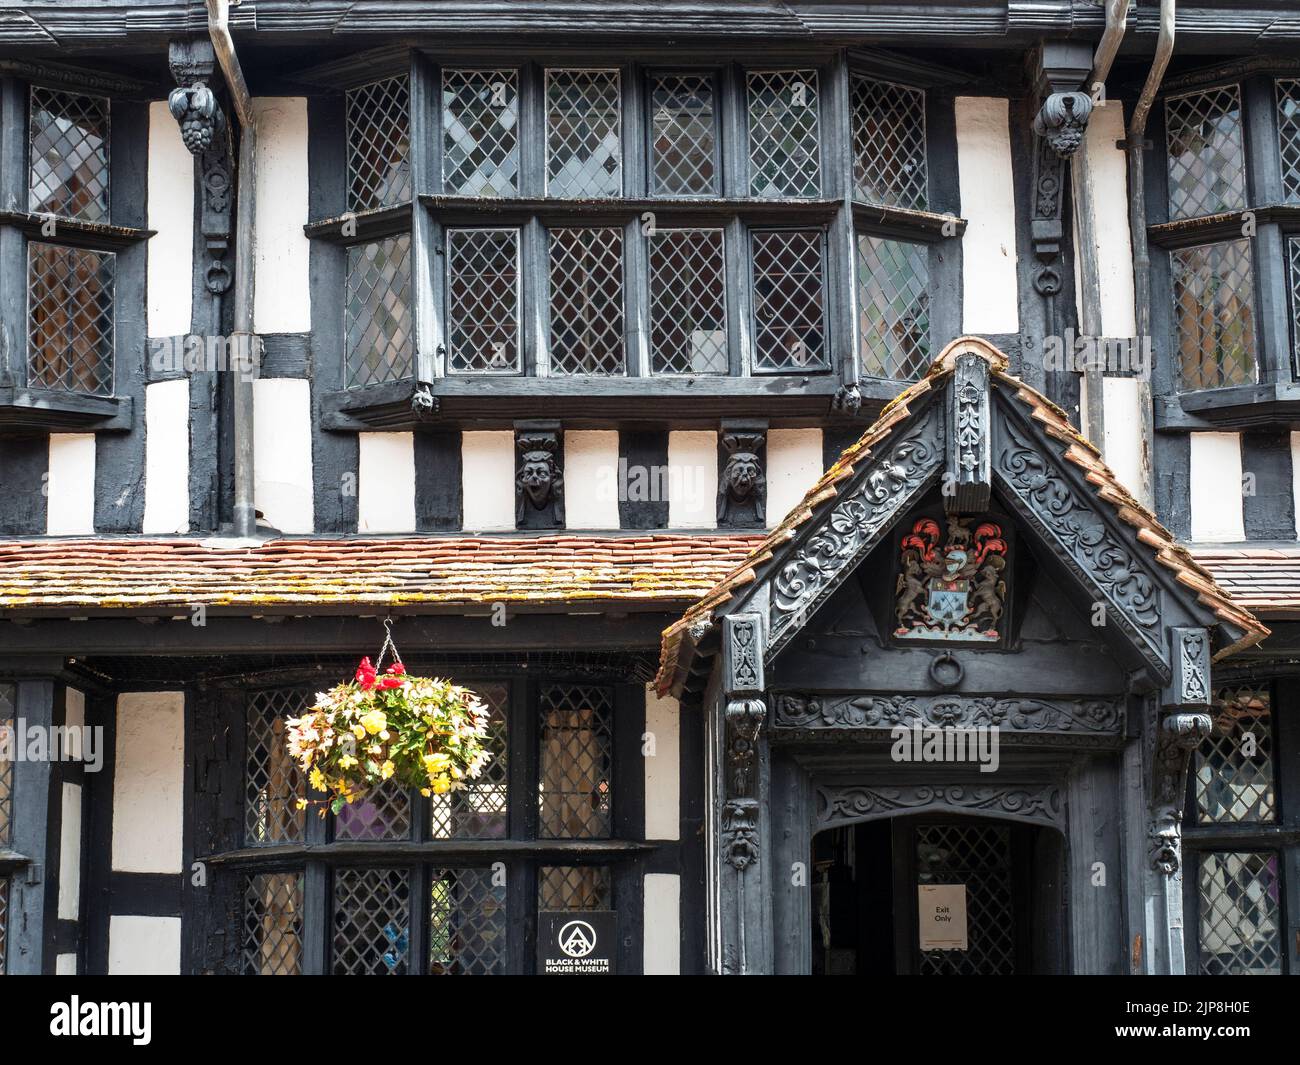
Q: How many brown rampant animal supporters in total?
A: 2